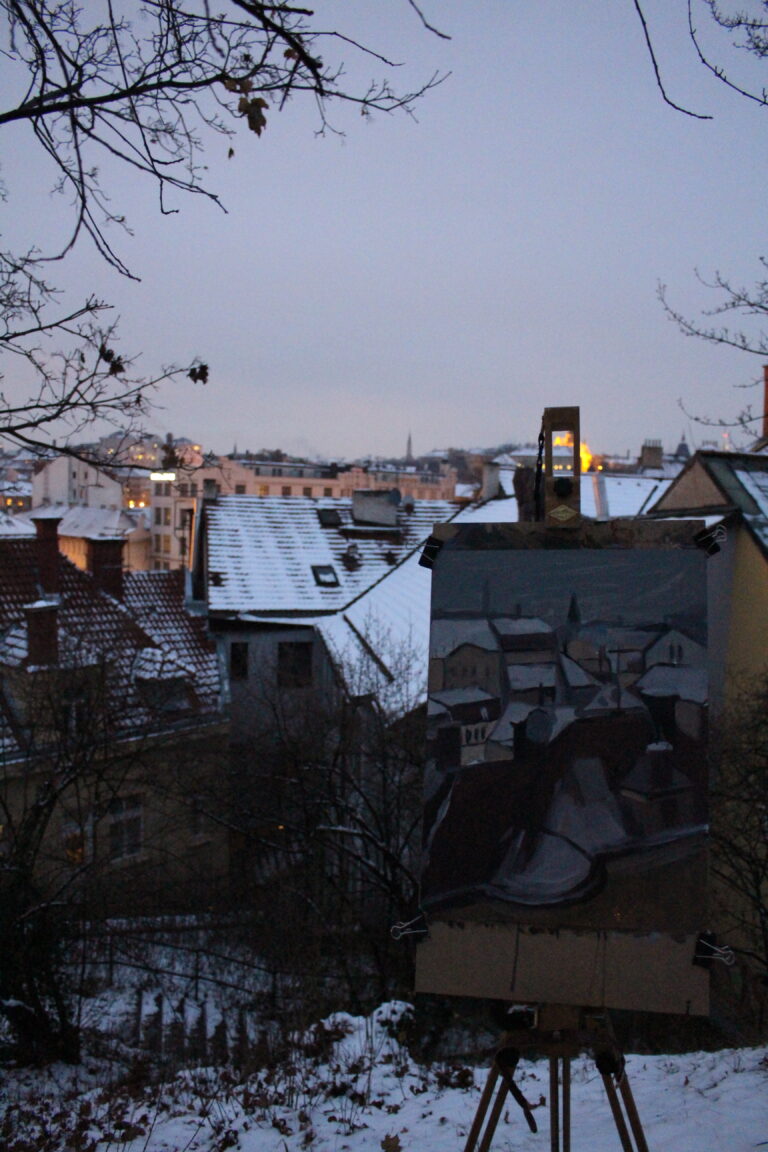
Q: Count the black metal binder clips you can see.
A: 4